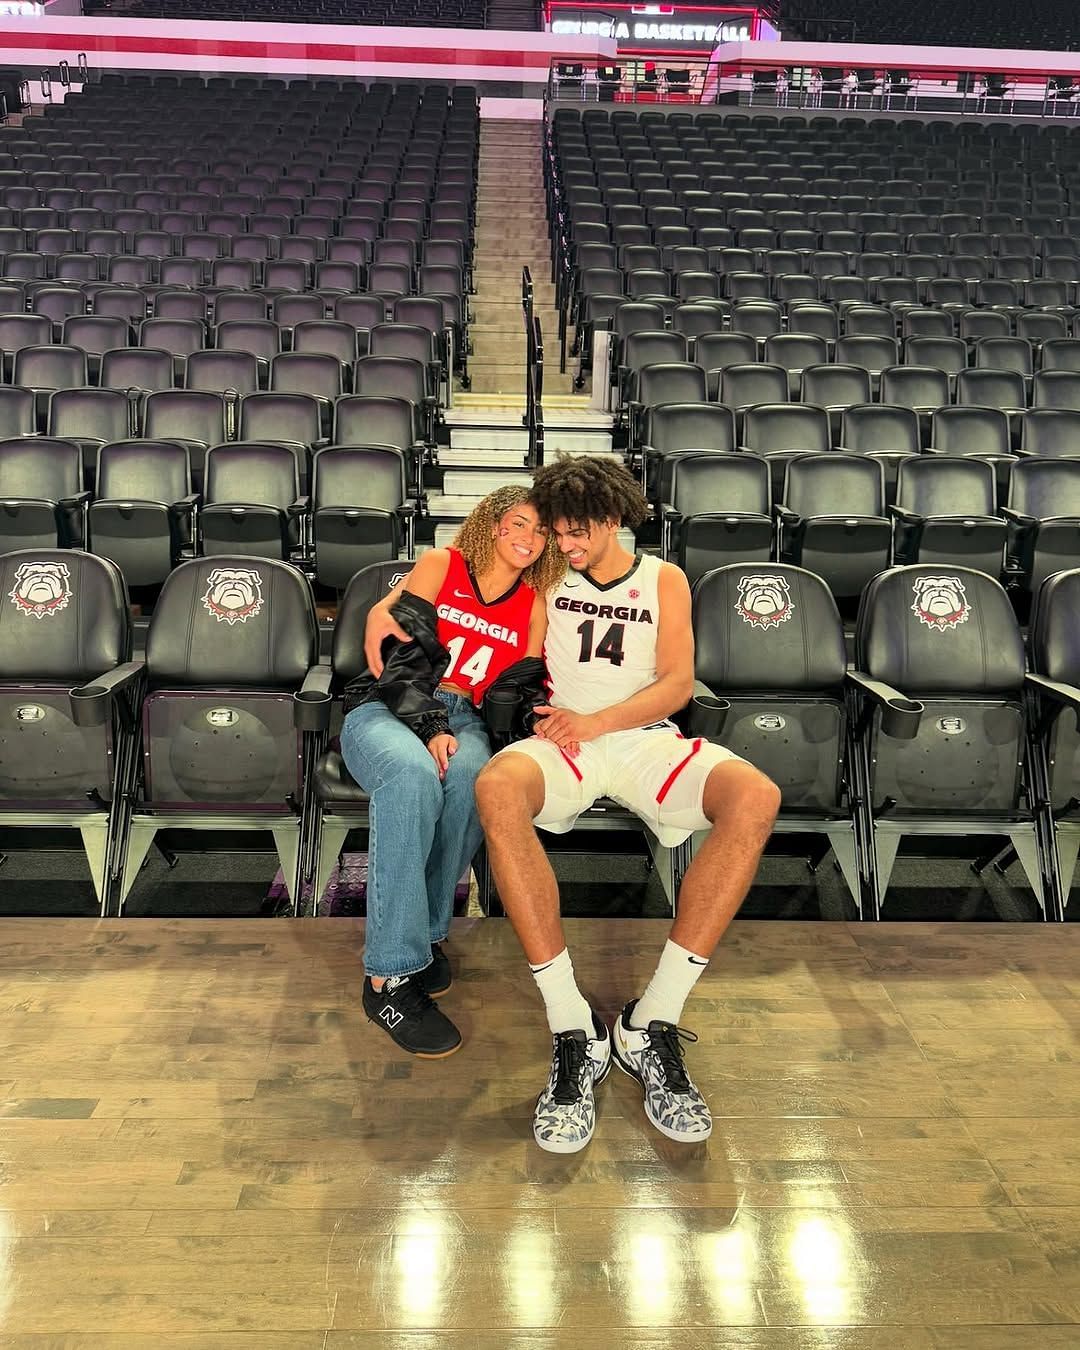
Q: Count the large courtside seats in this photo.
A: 7